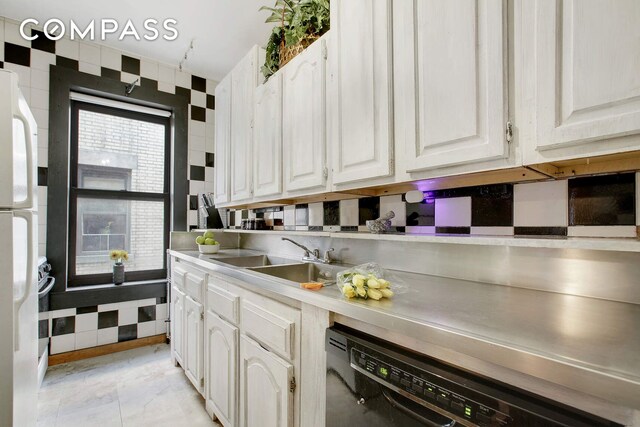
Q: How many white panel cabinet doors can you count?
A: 11